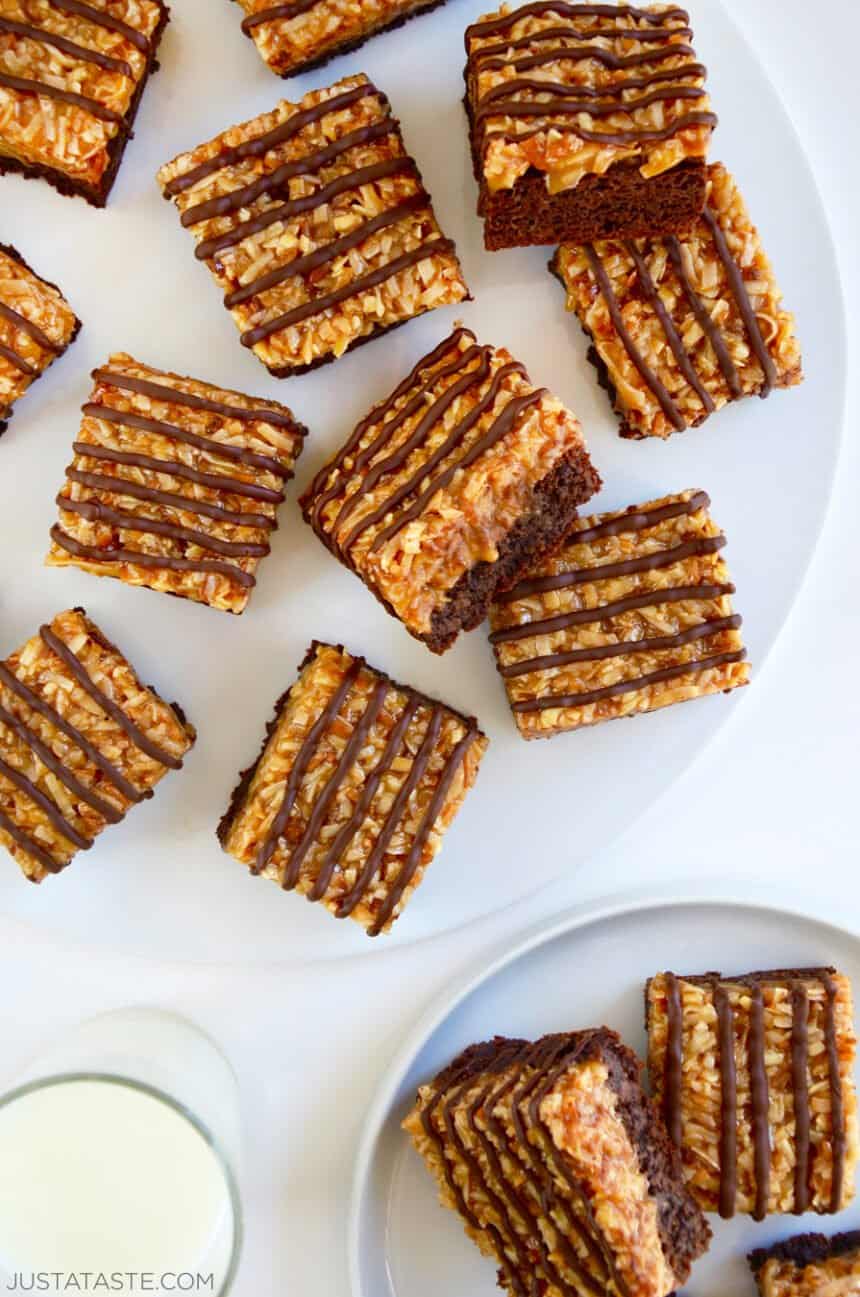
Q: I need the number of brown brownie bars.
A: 14